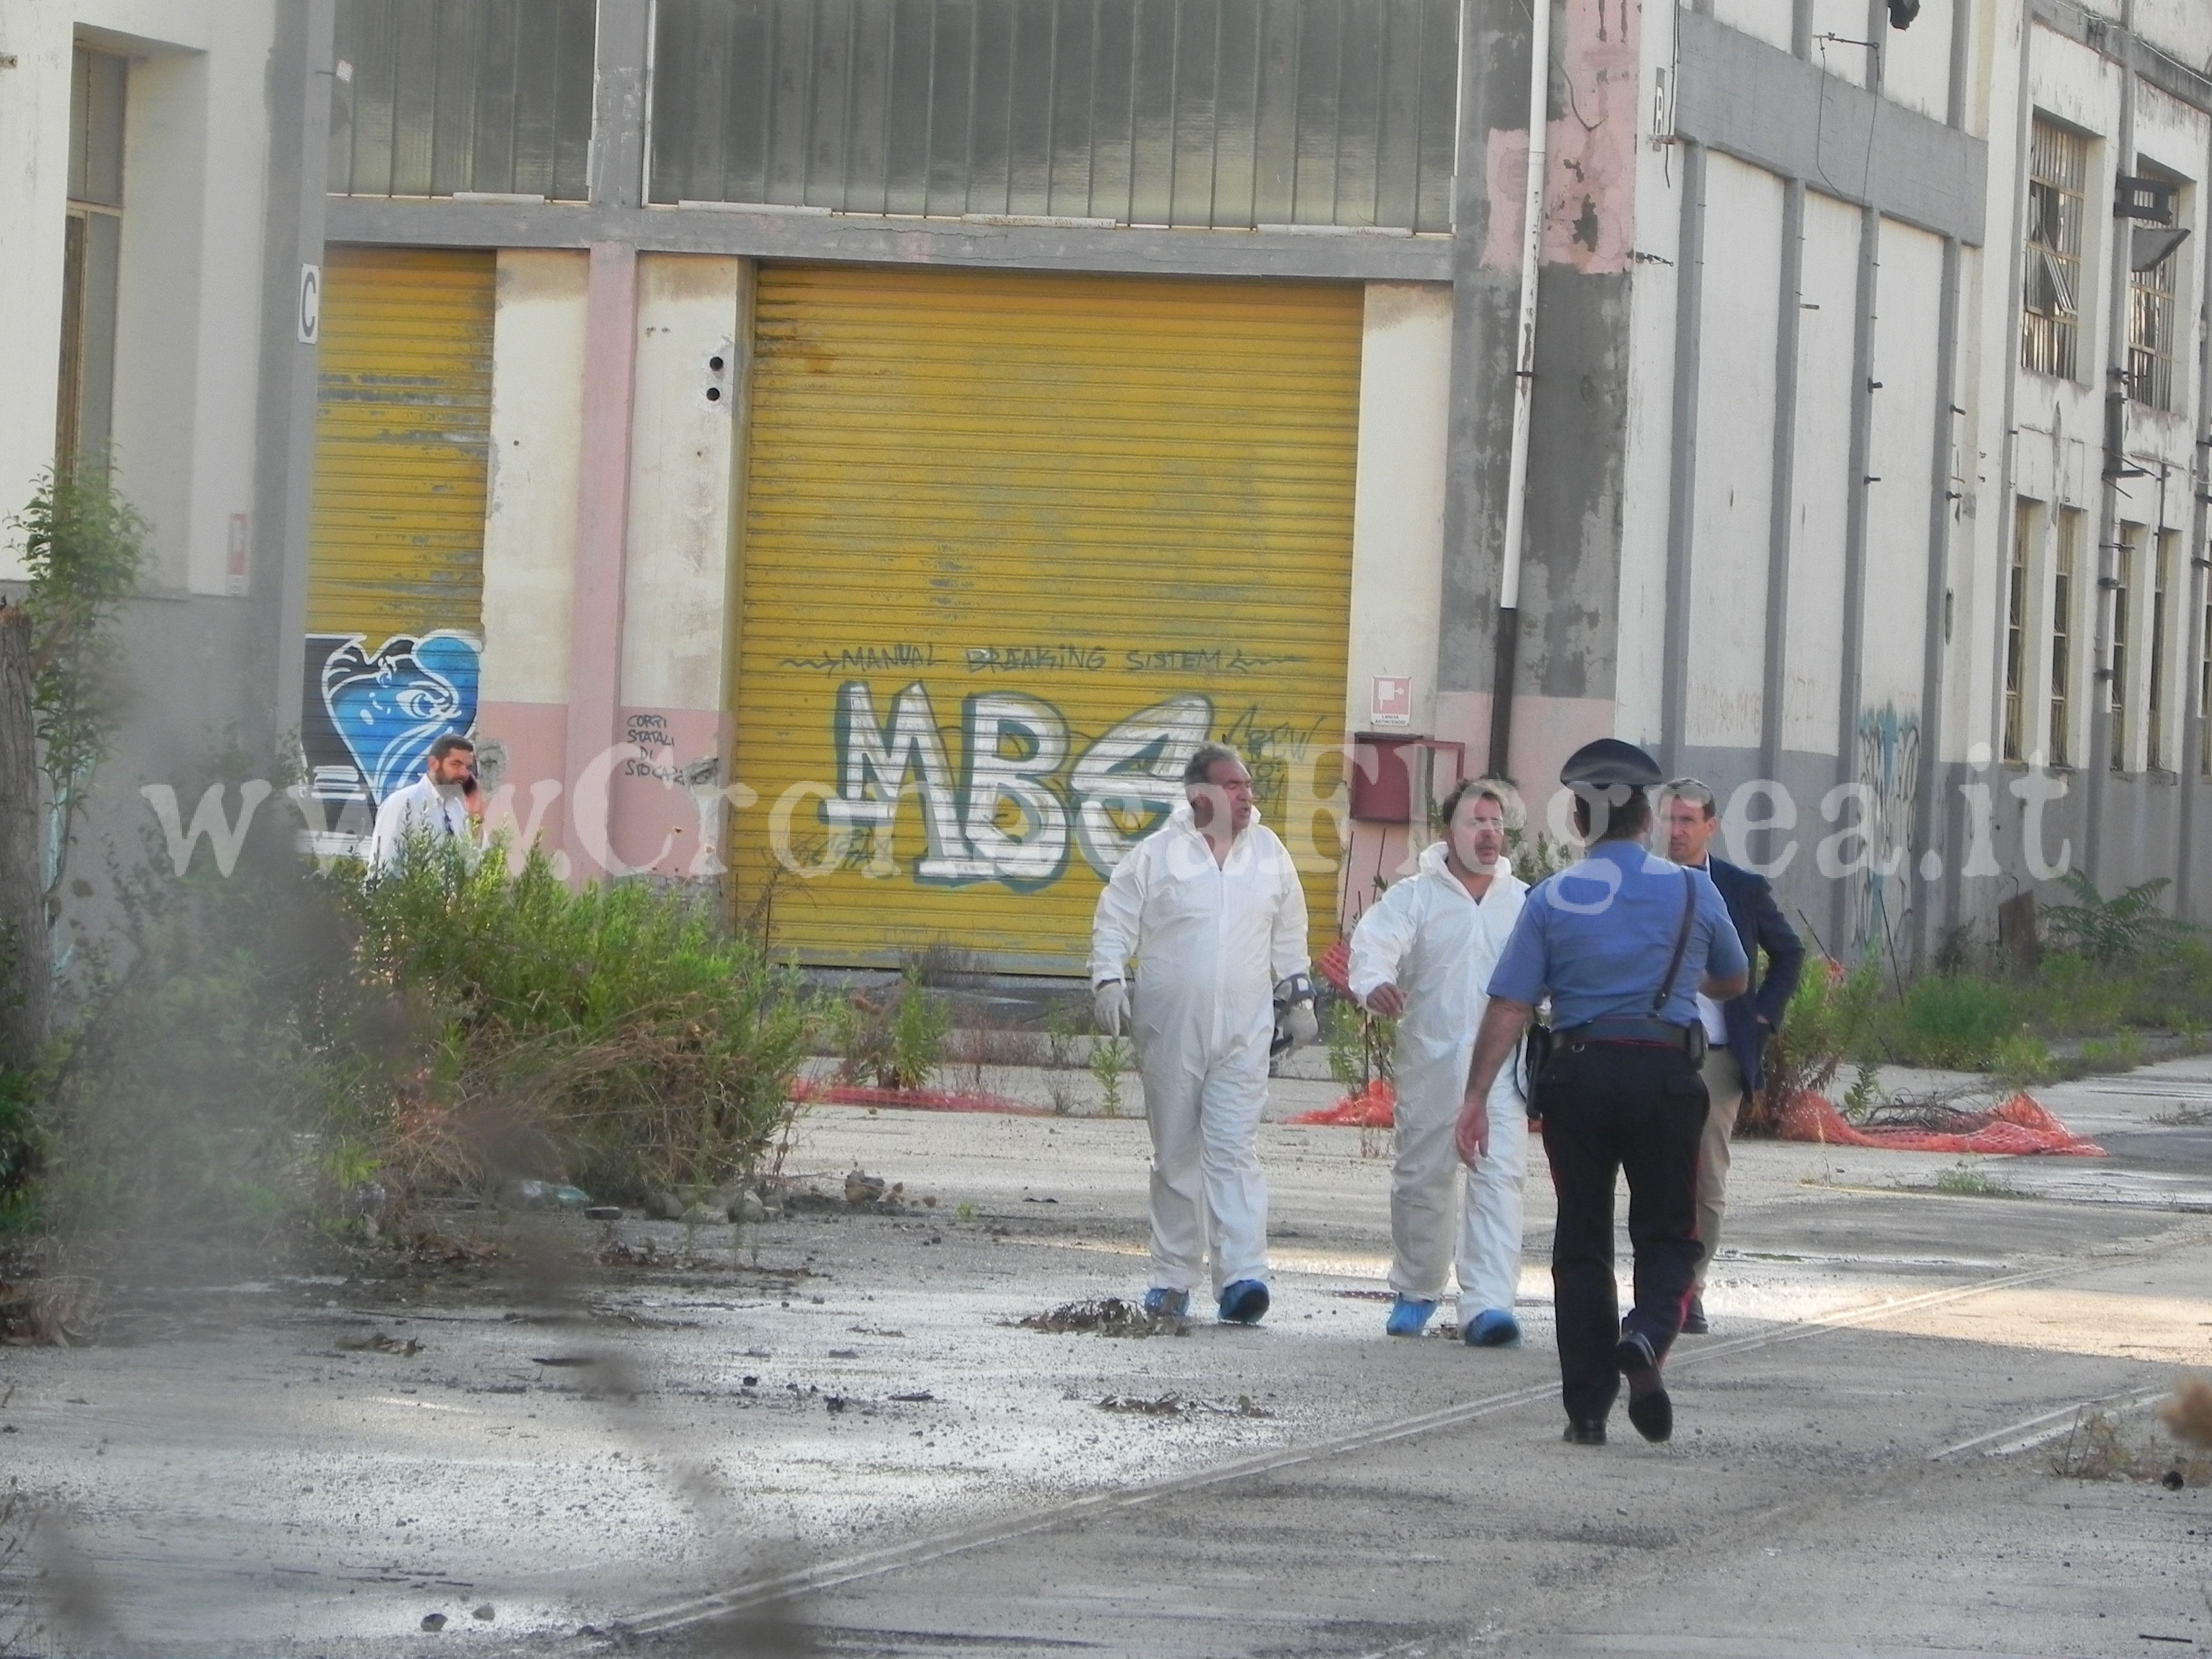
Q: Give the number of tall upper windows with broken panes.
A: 2